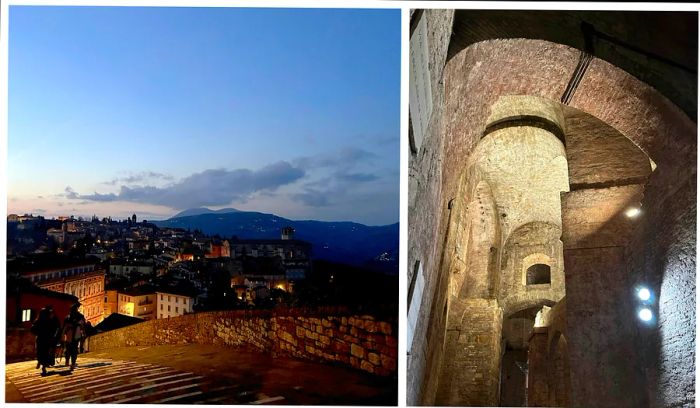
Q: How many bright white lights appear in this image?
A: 3